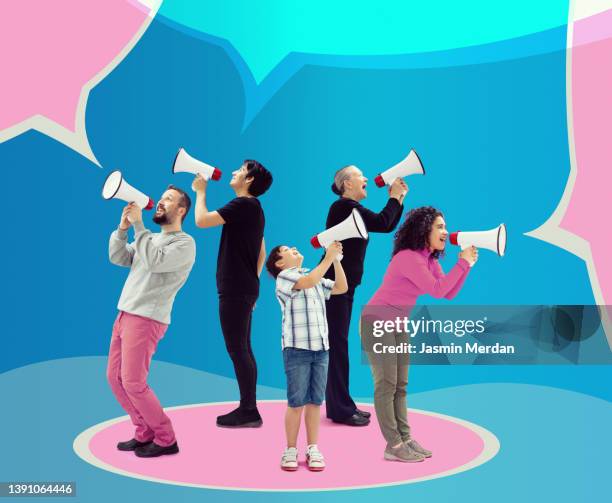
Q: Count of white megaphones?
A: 5